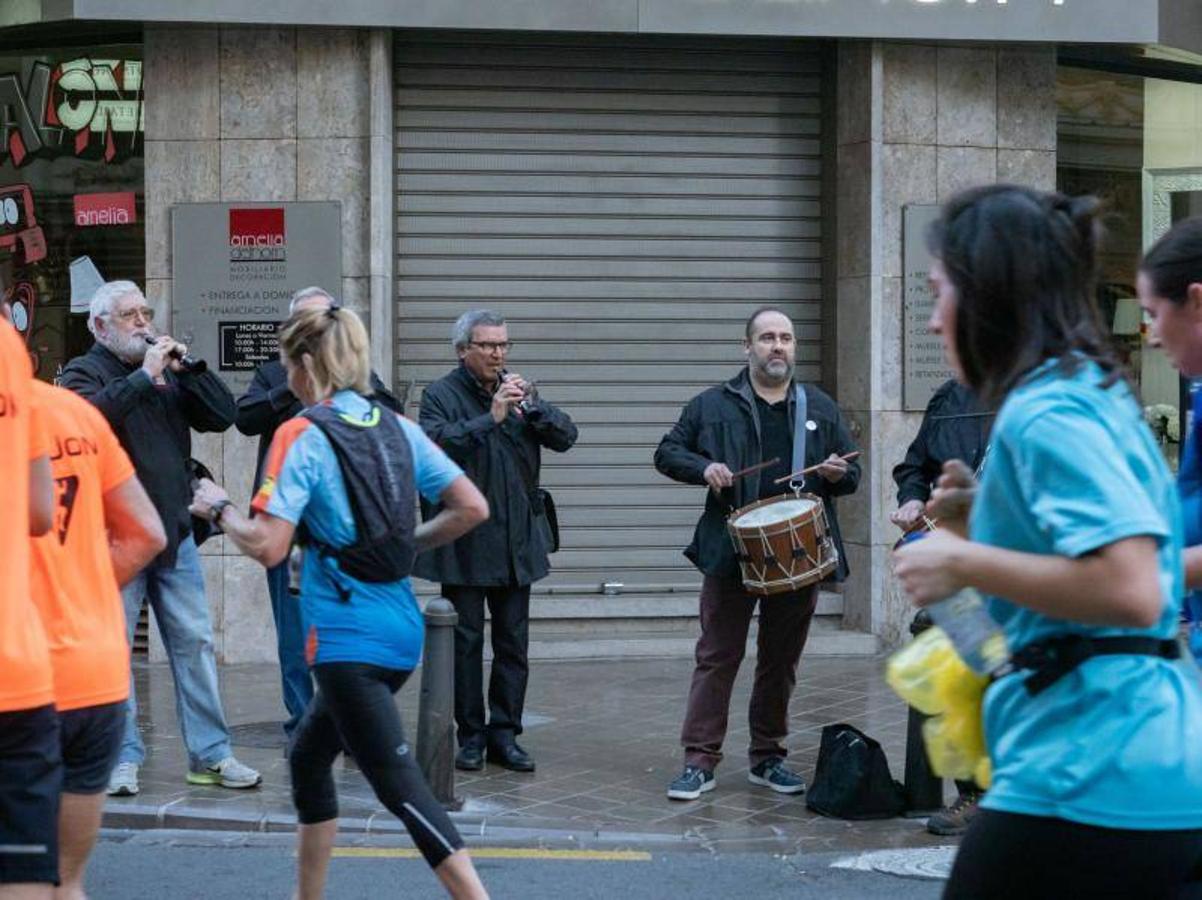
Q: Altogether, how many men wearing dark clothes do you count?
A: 5